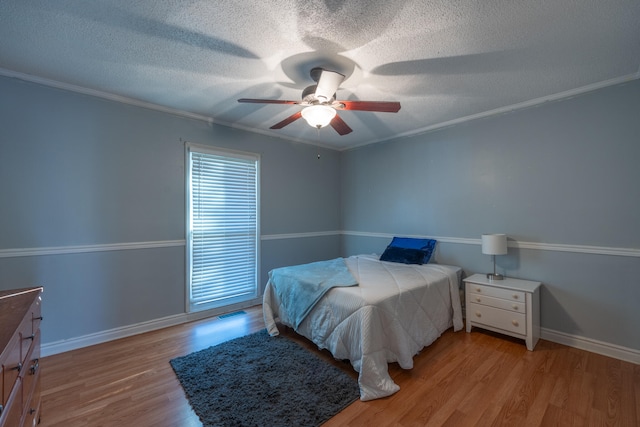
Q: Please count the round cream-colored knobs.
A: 6